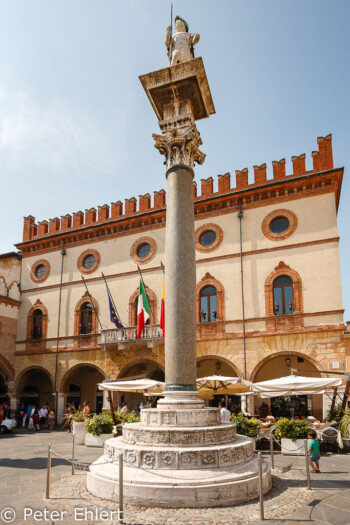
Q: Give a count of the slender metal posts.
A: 6